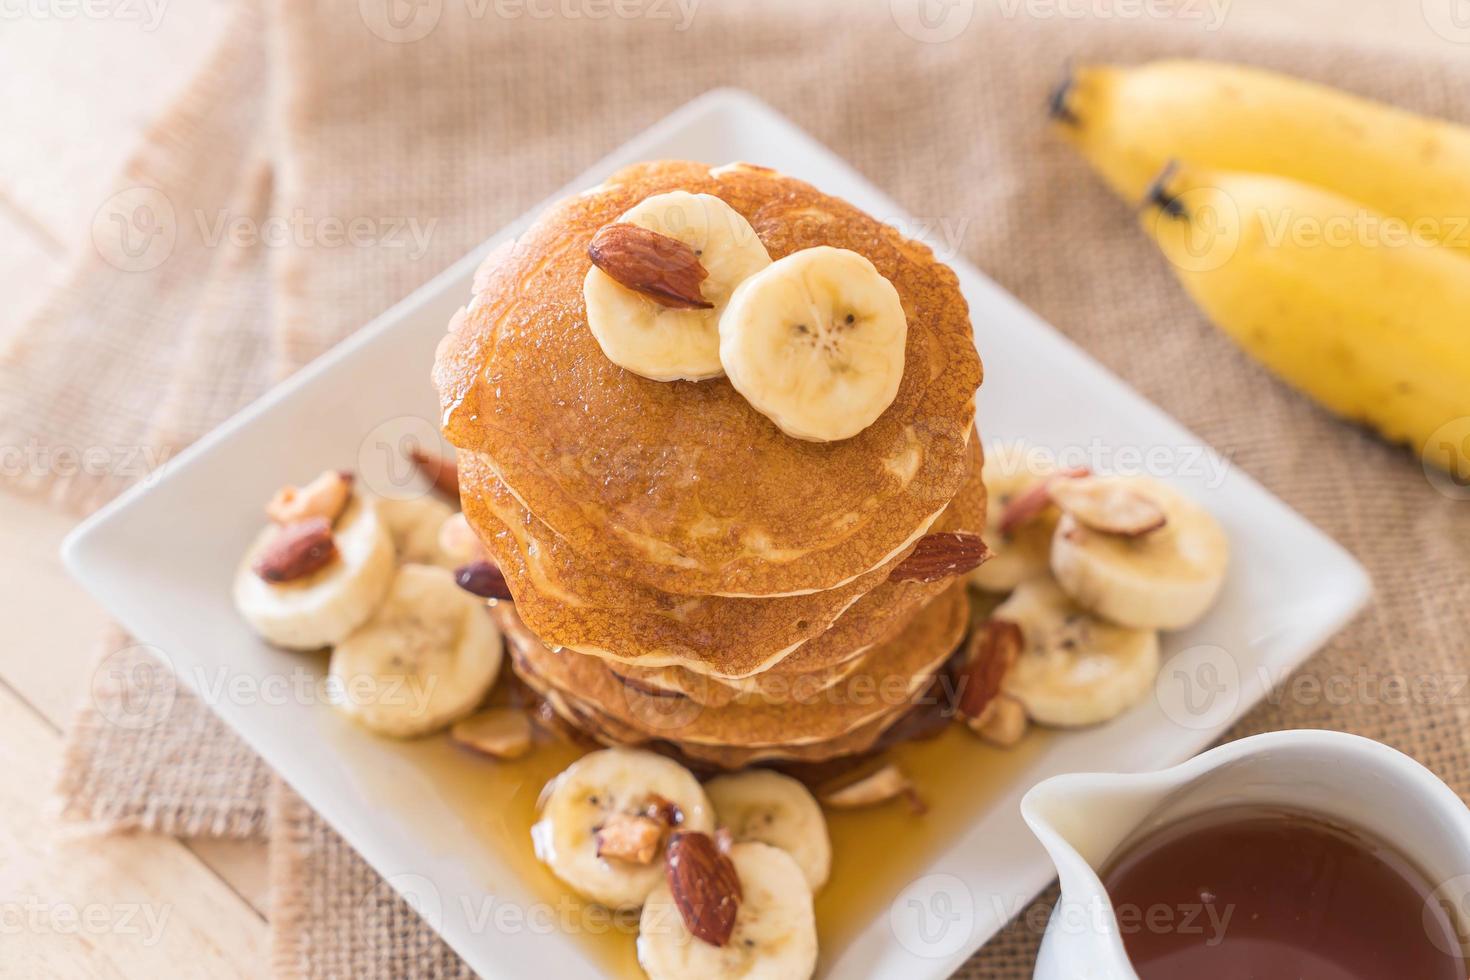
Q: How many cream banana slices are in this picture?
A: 11